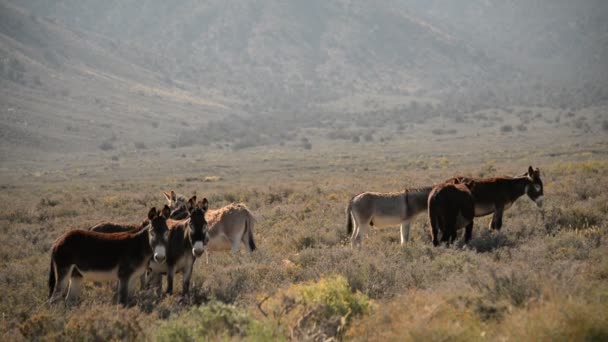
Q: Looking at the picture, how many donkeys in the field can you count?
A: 7